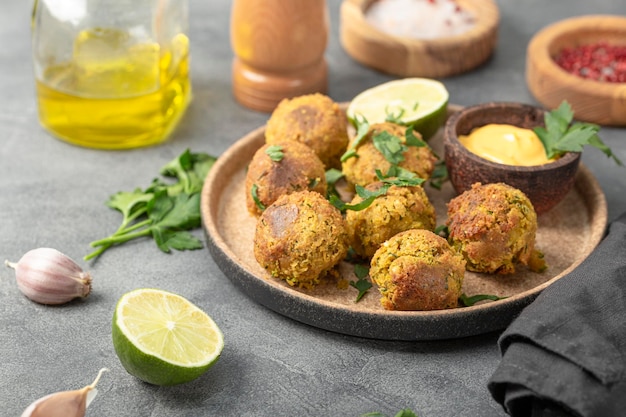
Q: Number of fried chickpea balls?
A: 7